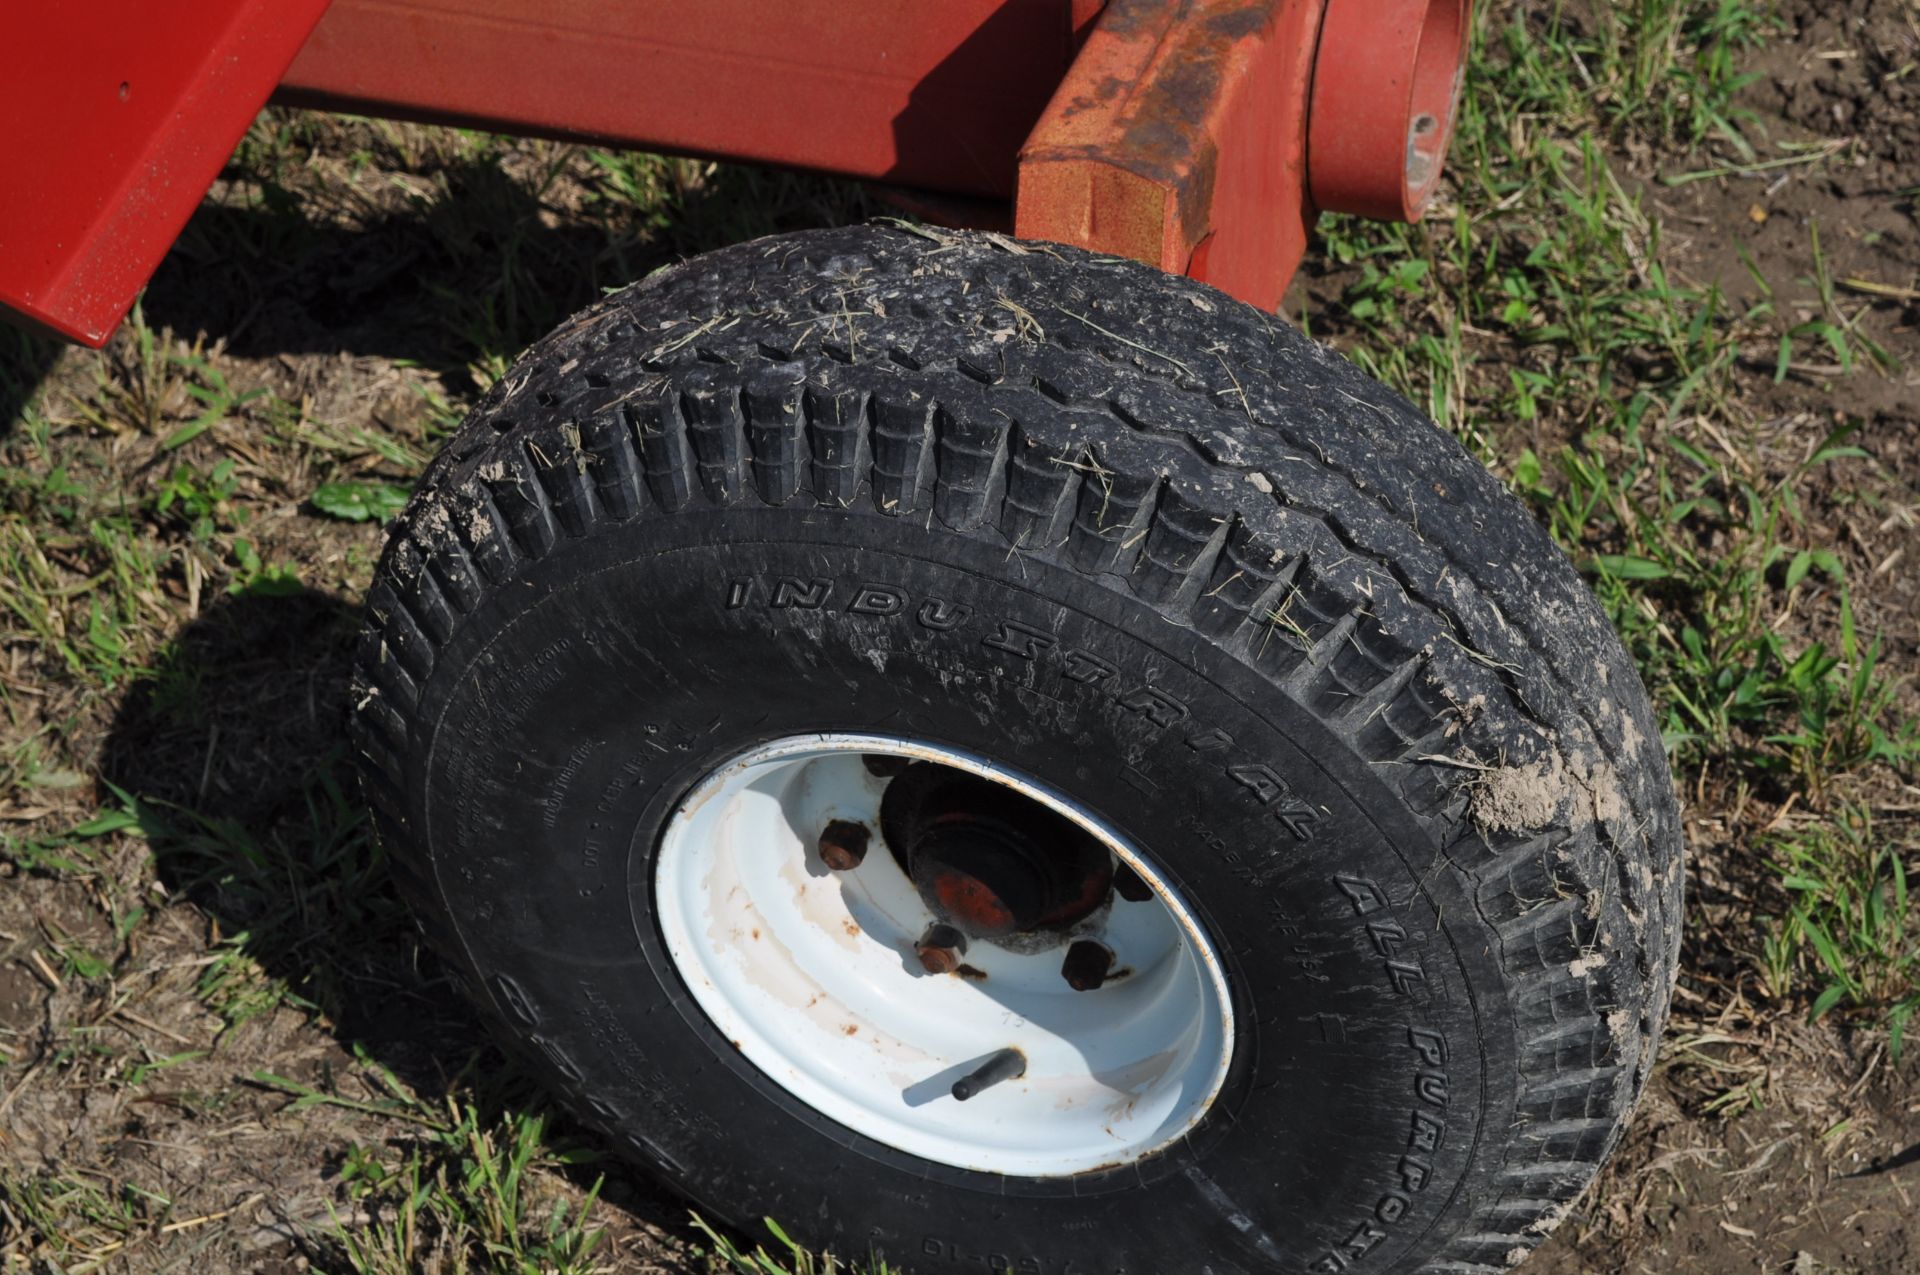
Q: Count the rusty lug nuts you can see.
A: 5